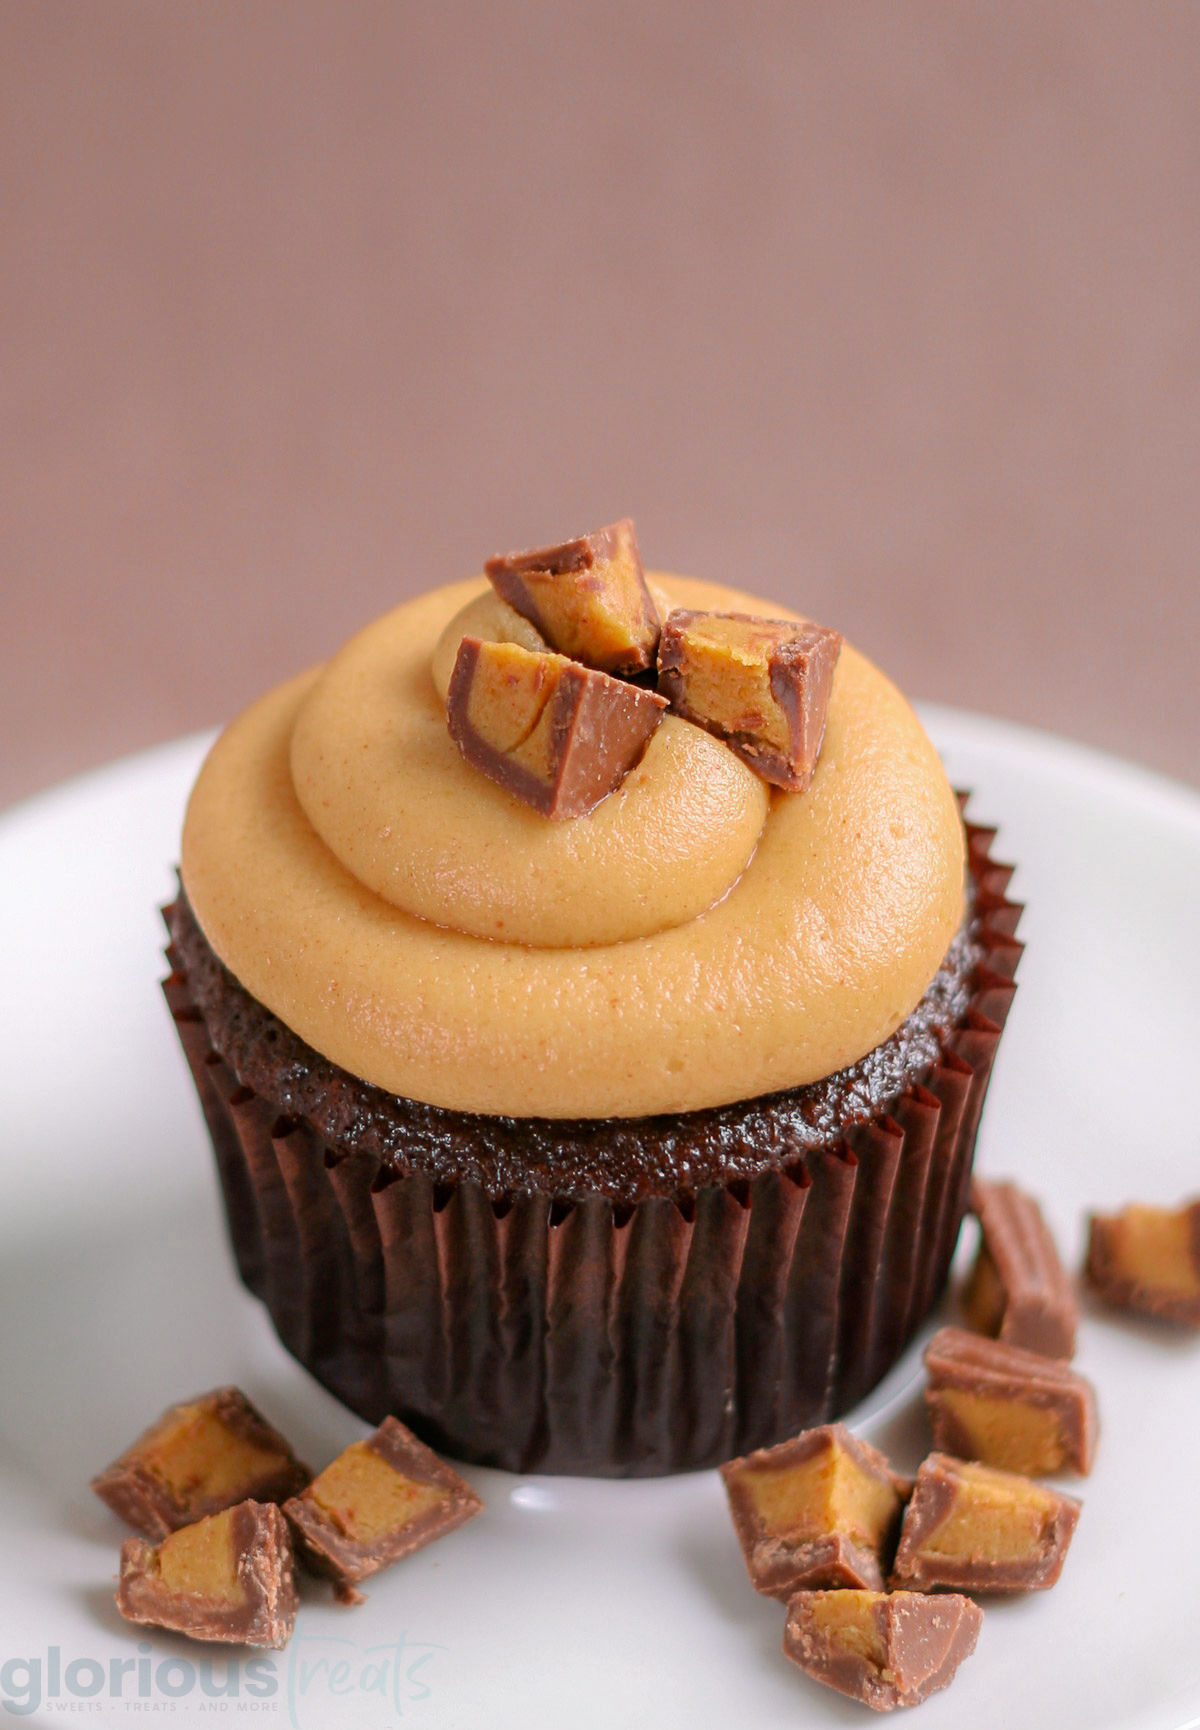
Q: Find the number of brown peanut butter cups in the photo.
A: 12